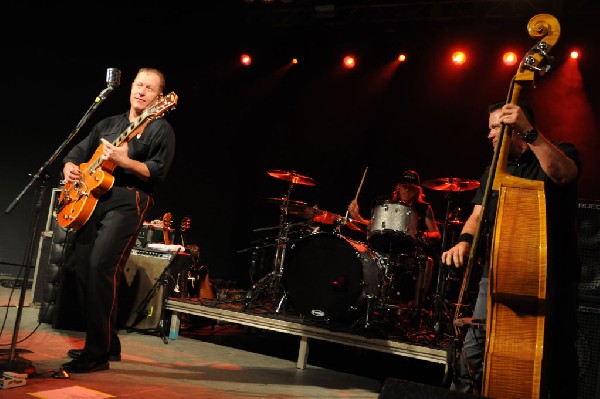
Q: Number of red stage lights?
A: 7